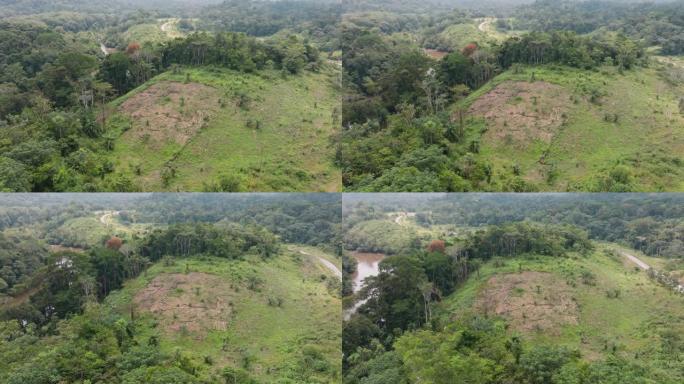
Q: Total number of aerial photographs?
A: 4